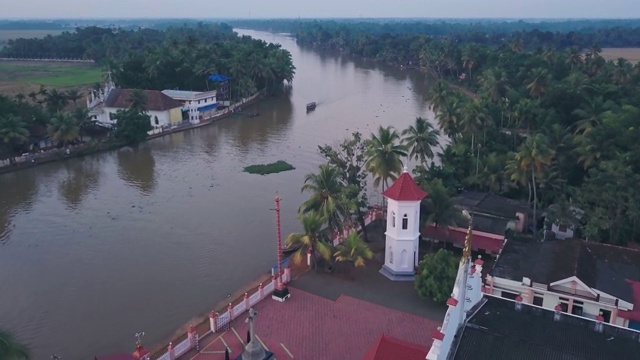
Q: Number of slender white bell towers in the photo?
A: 1